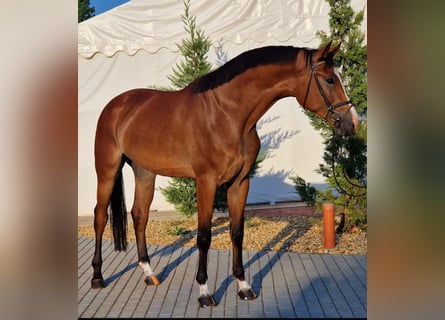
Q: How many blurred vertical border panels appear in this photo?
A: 2